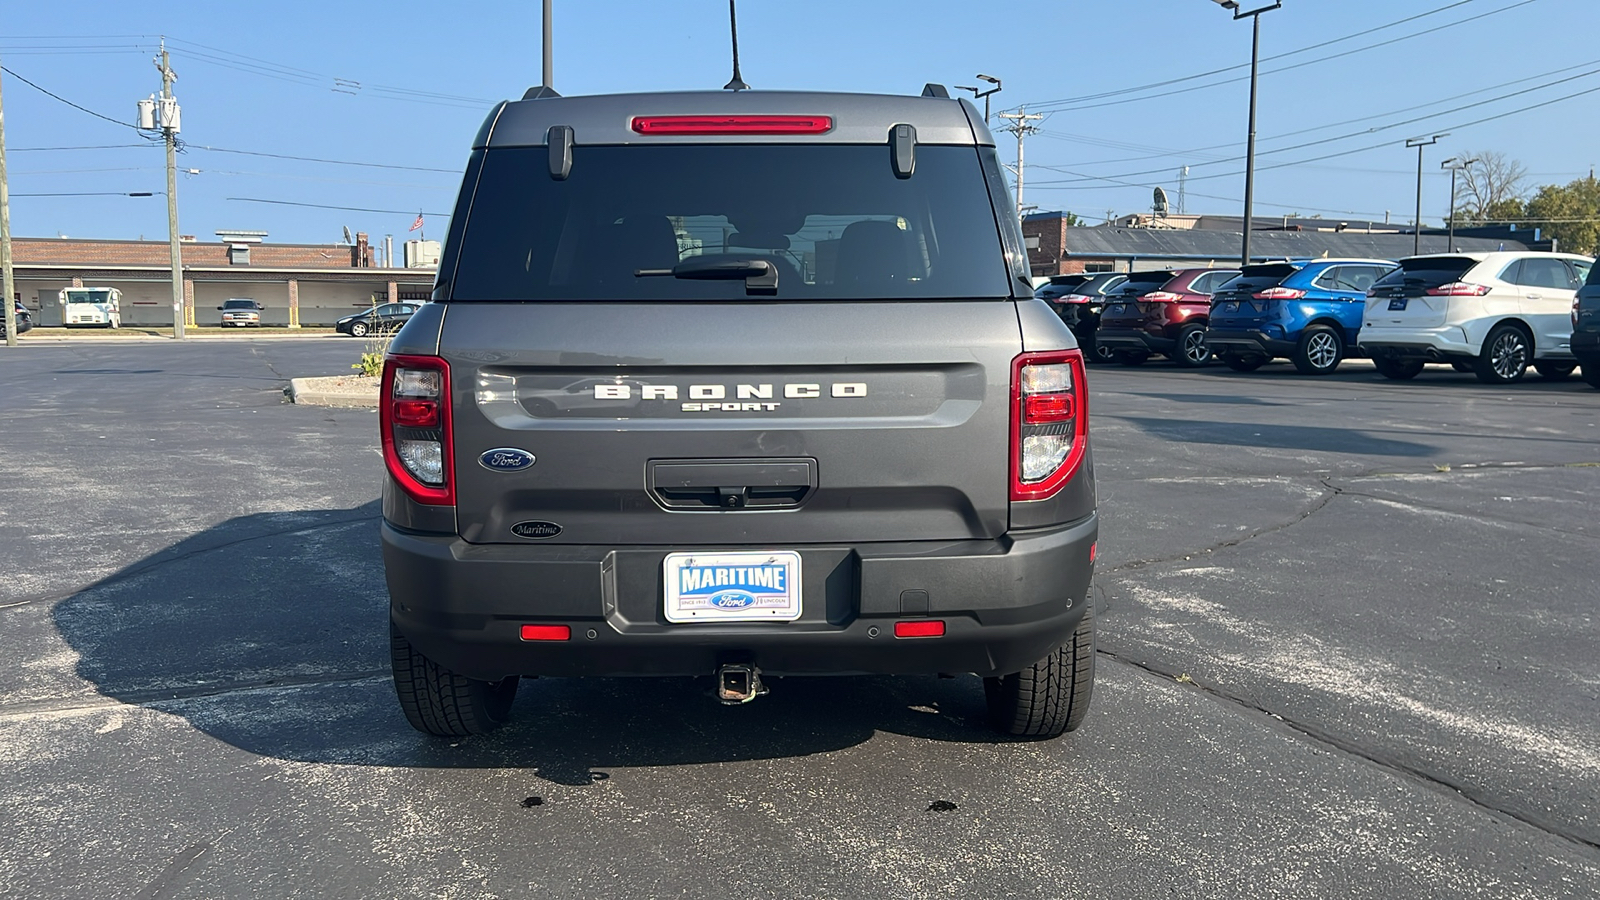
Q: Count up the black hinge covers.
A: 2